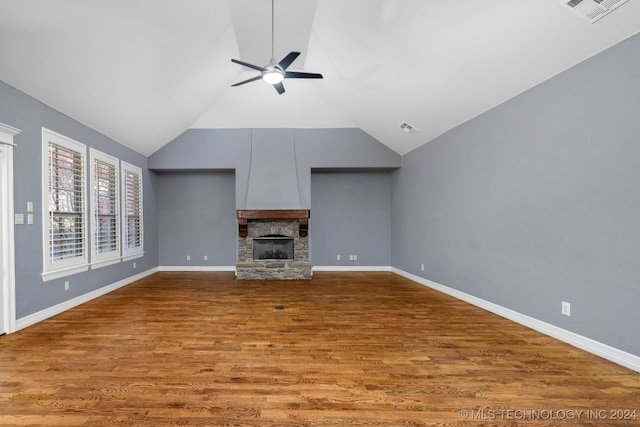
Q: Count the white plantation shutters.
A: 3